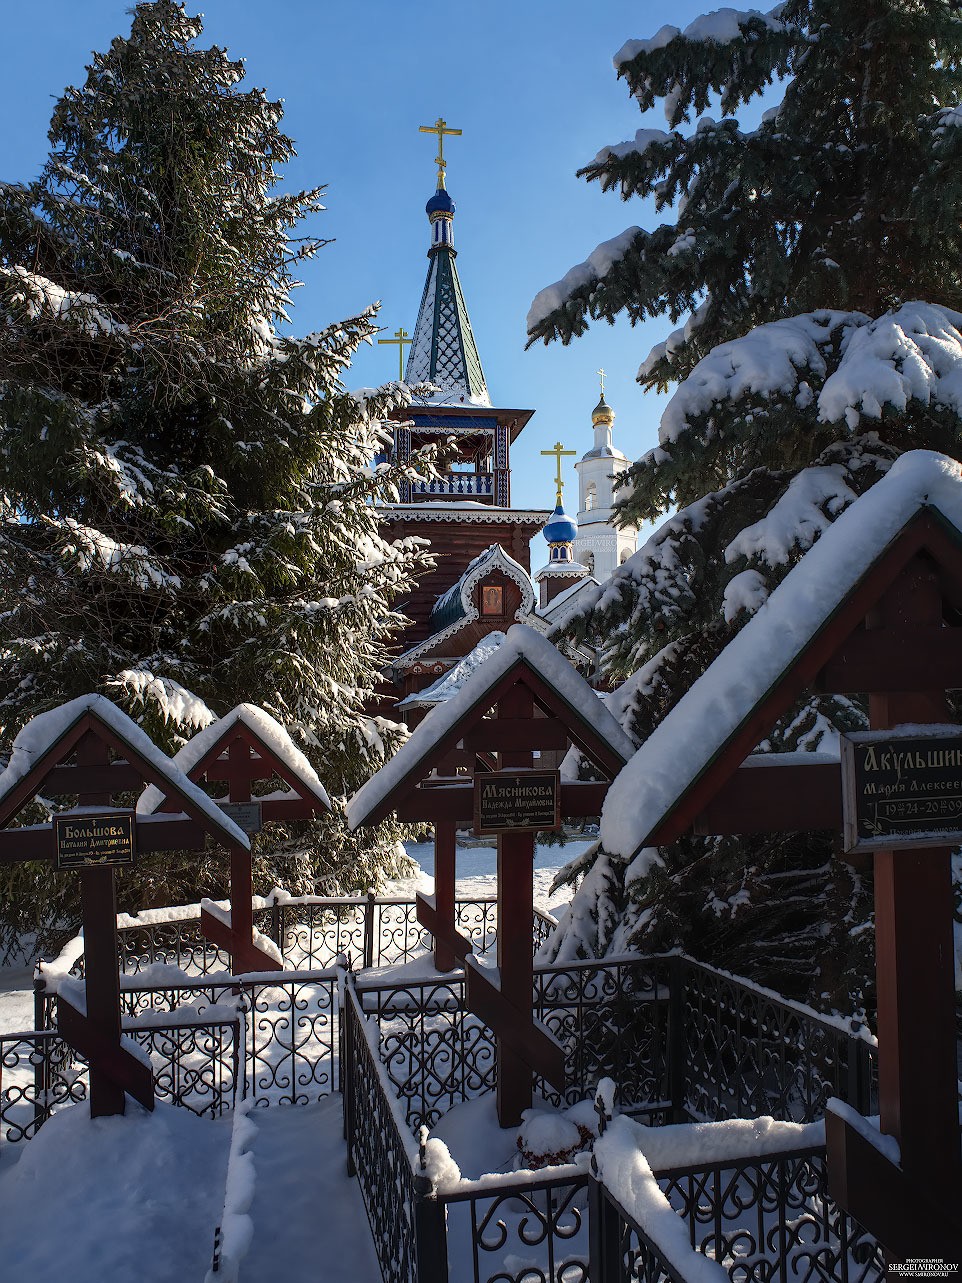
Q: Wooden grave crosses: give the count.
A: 5